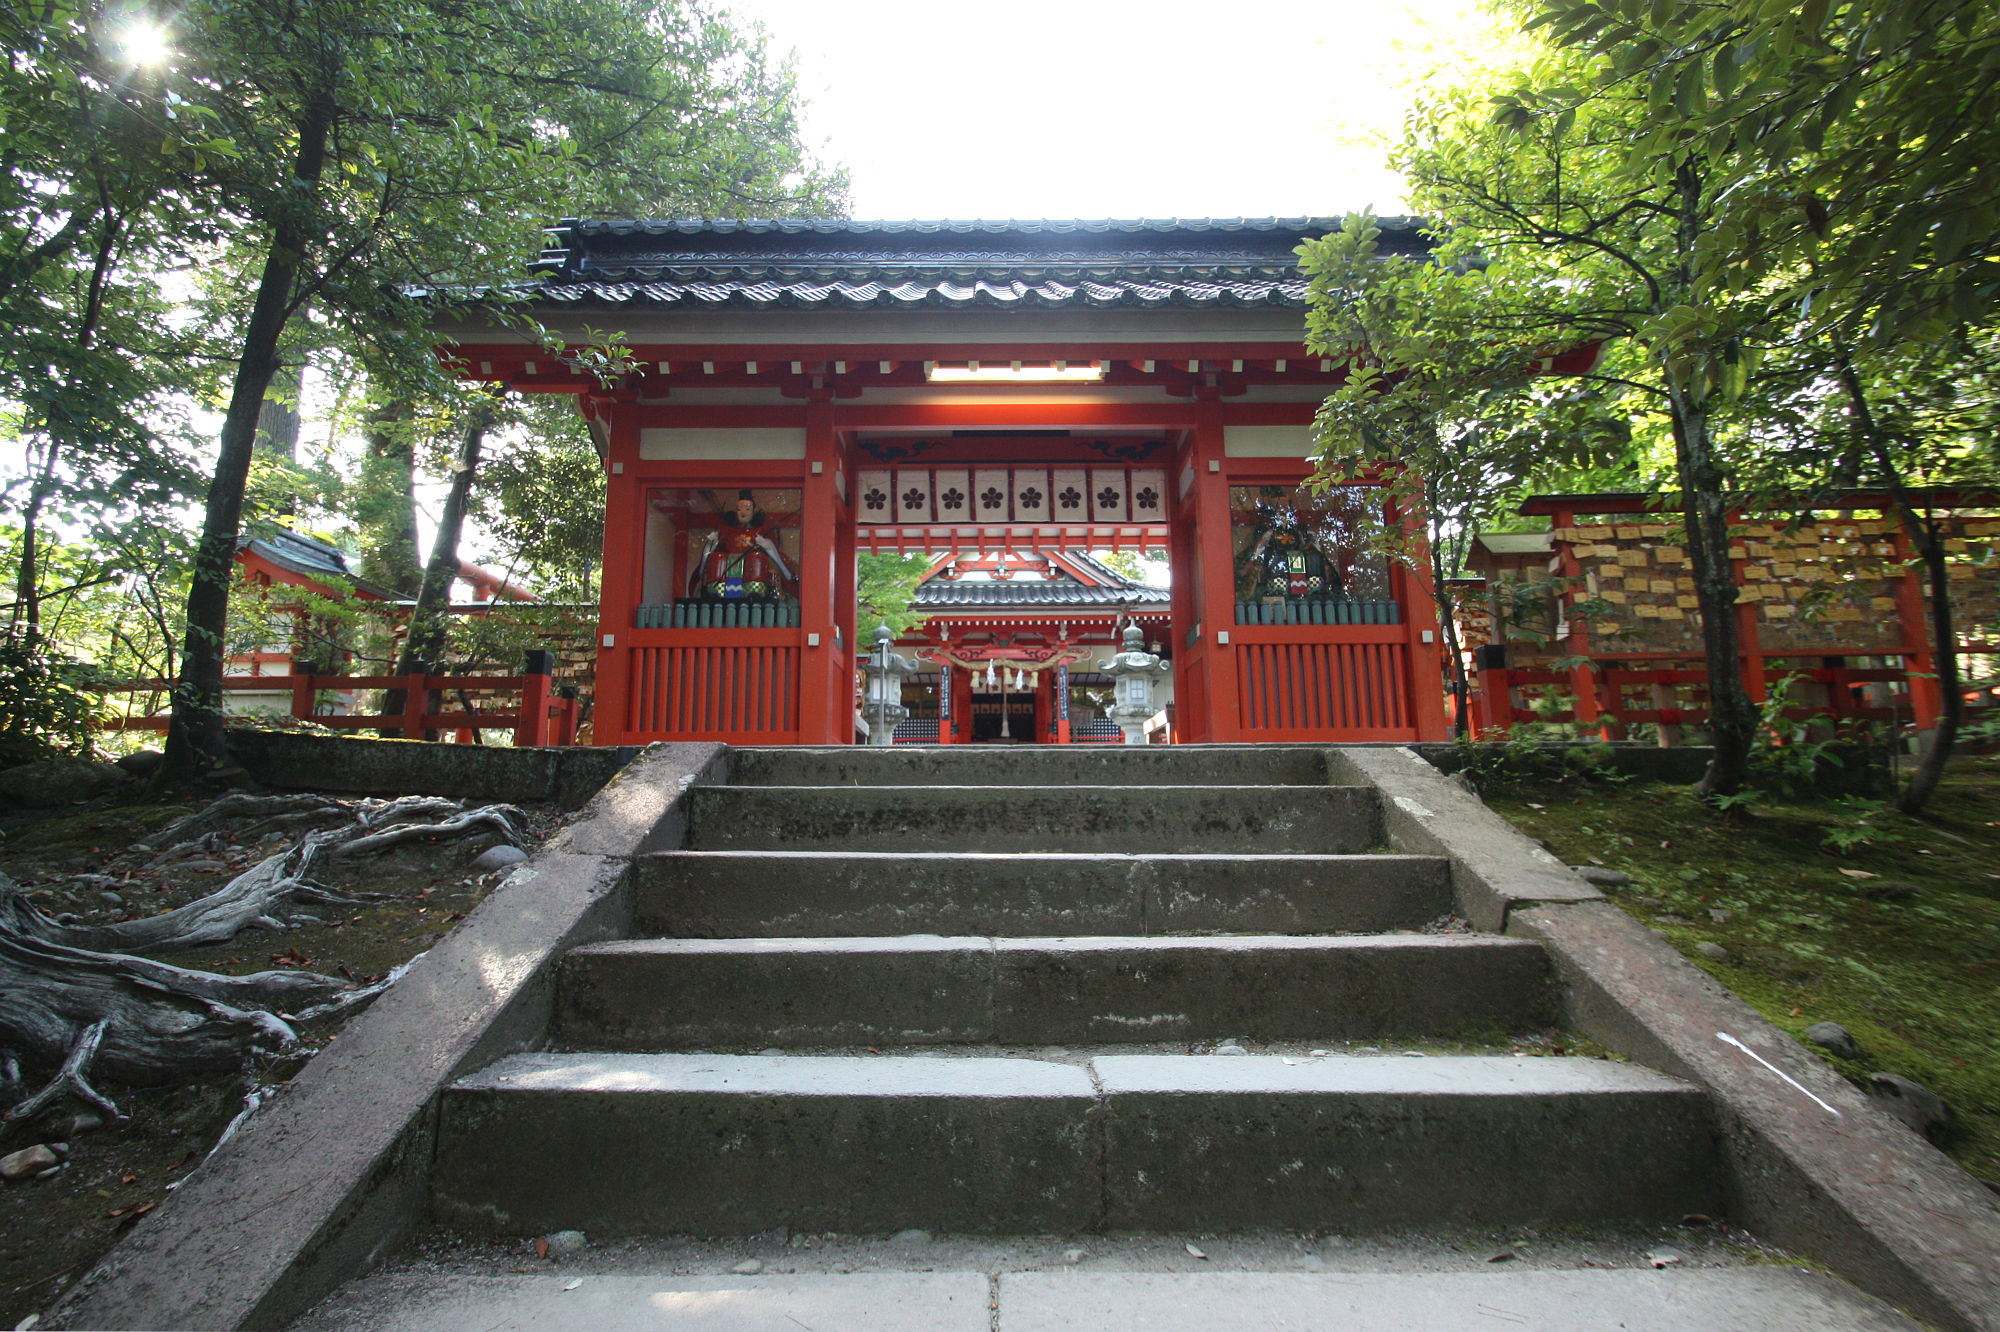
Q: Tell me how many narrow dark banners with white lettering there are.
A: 2